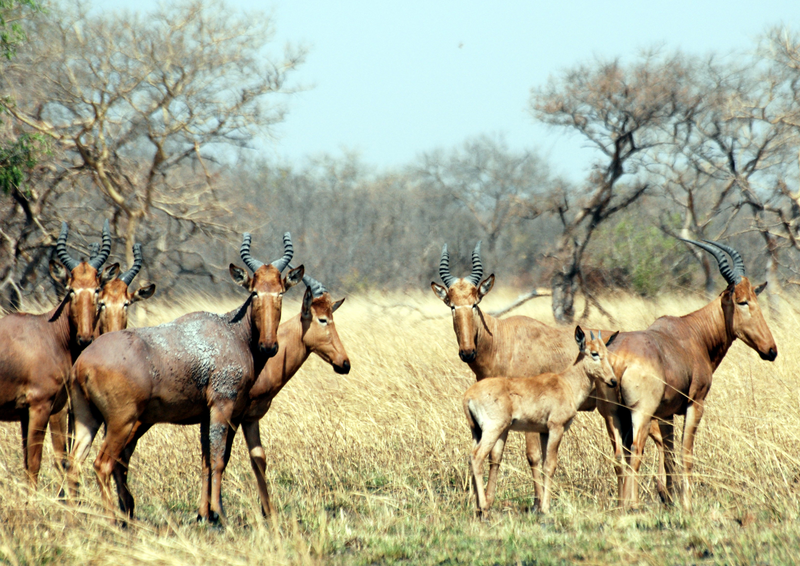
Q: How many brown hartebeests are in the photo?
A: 7